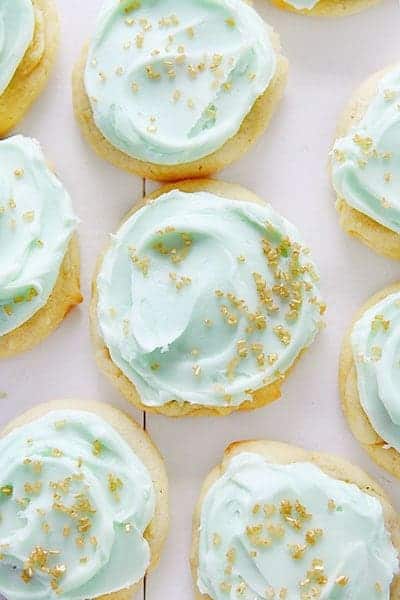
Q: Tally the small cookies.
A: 9